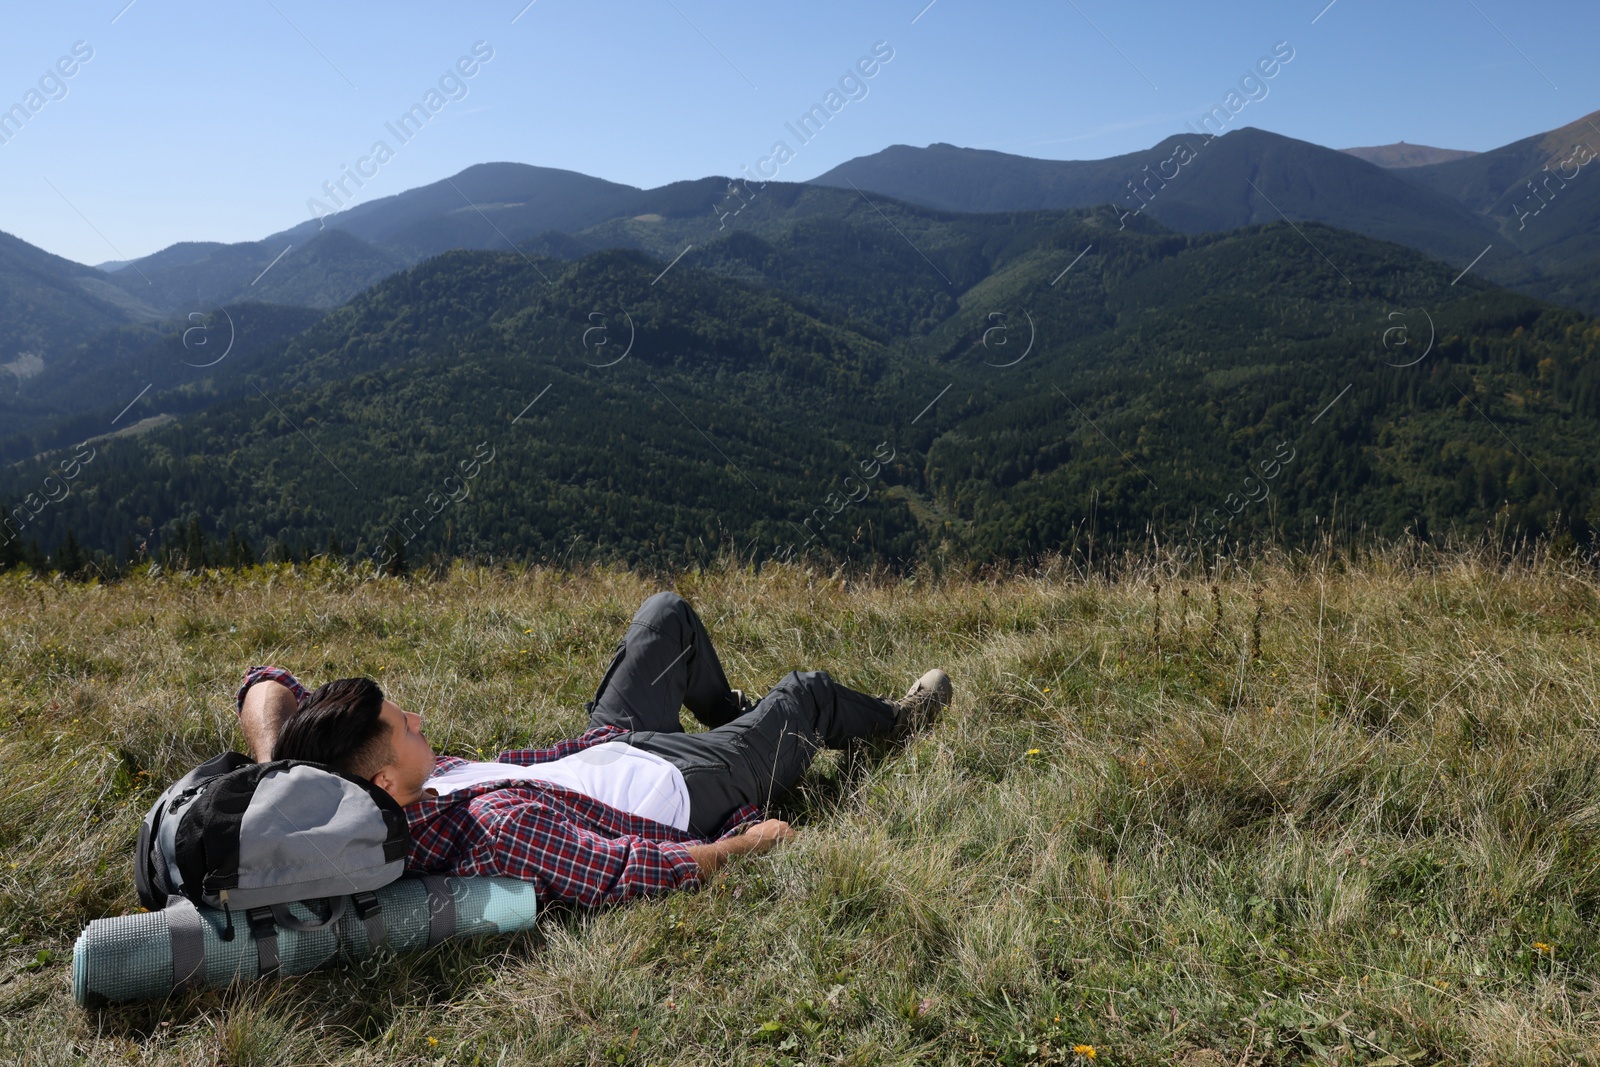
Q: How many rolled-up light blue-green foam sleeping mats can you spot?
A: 1